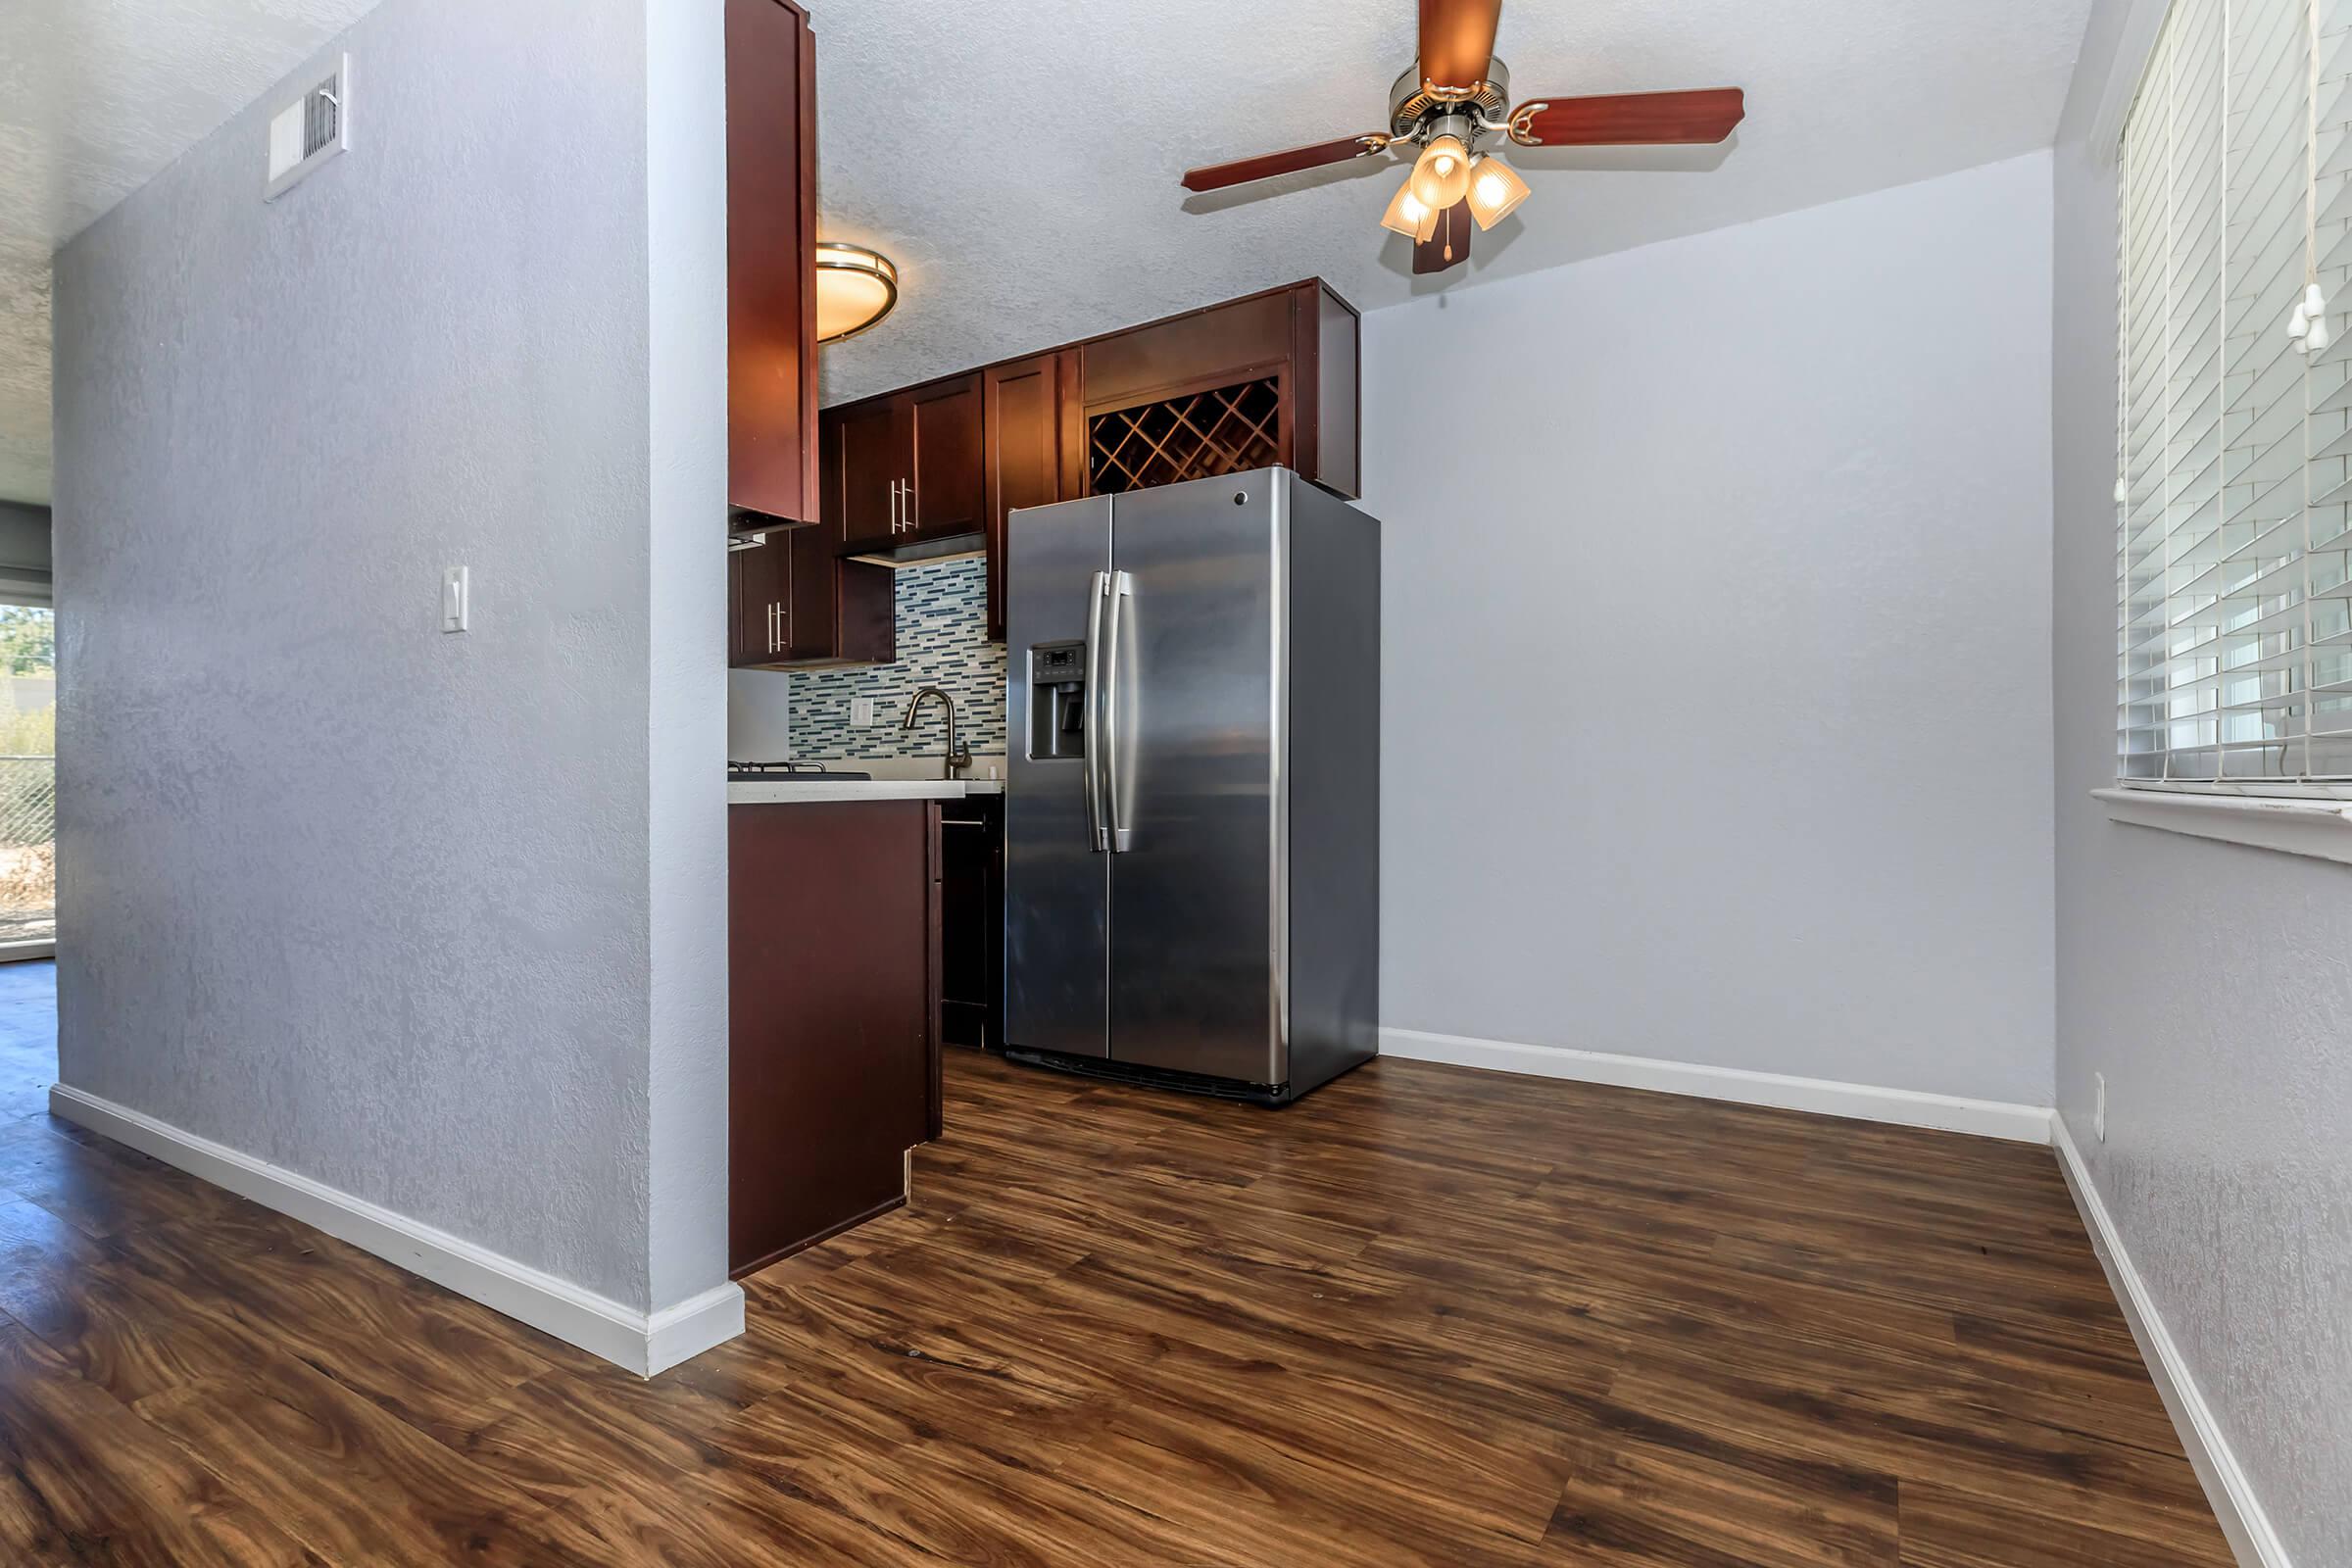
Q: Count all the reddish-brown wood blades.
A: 4